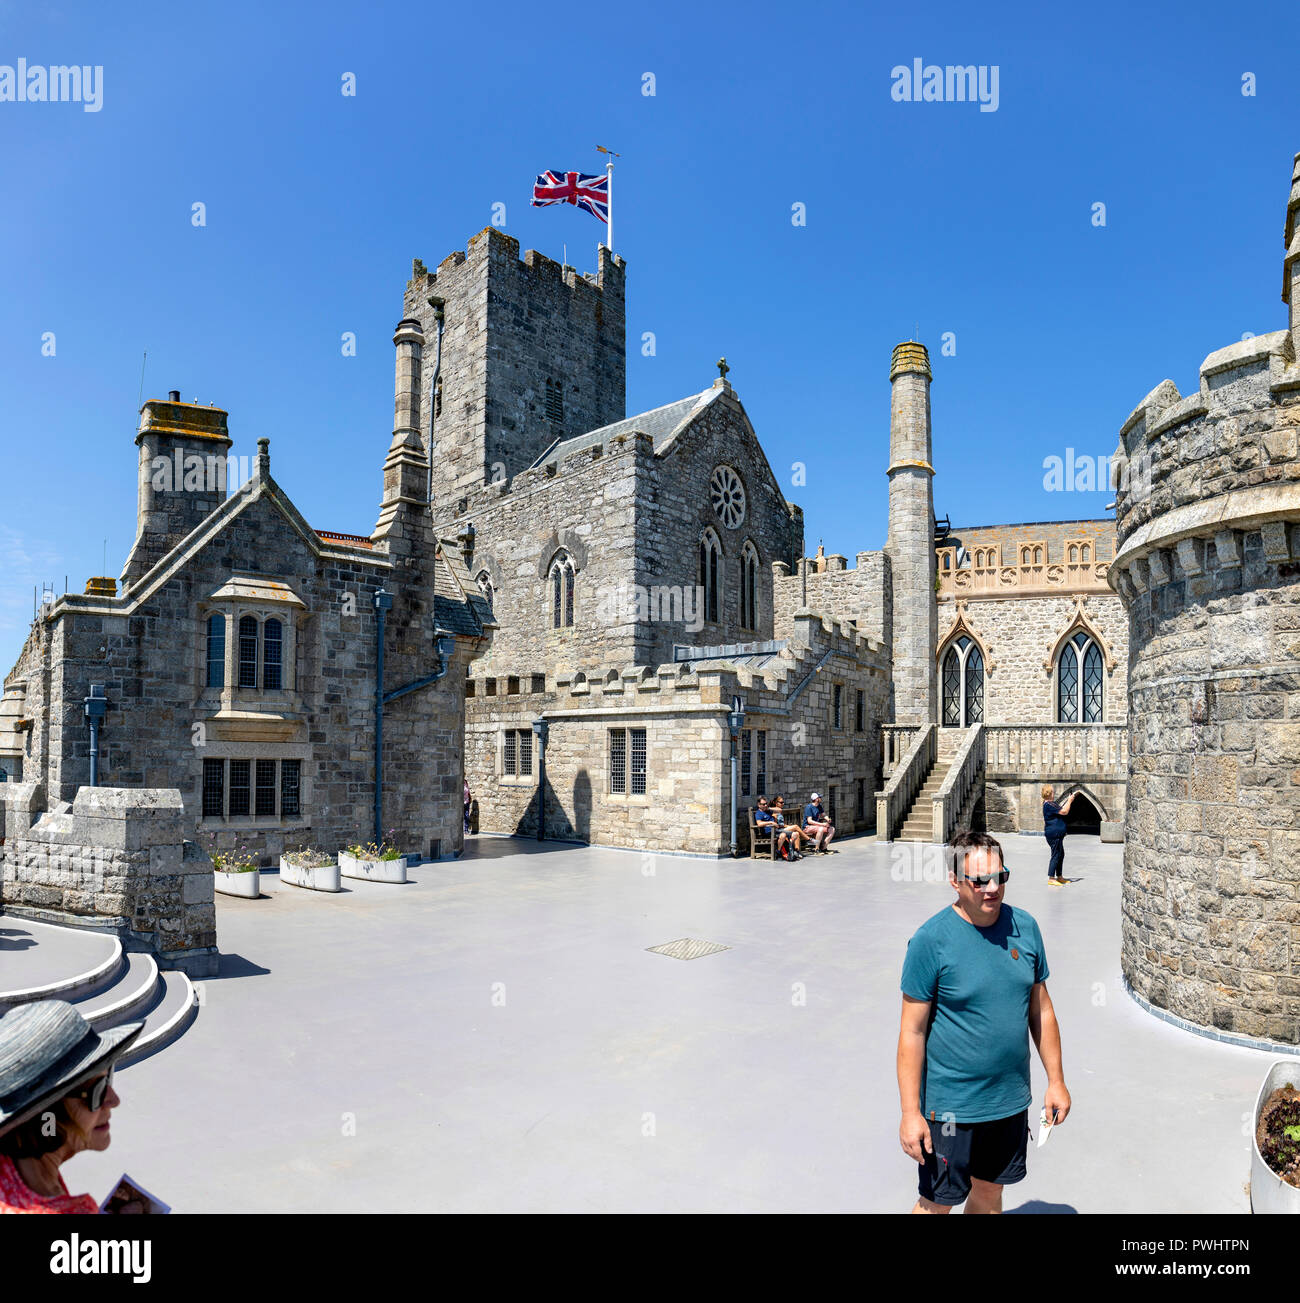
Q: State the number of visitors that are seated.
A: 3